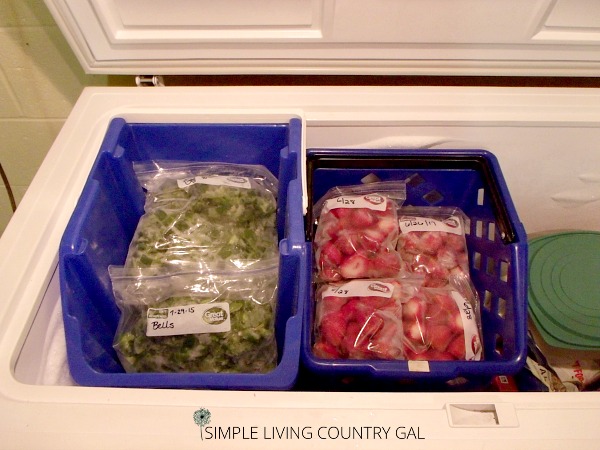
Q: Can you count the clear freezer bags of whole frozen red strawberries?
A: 4